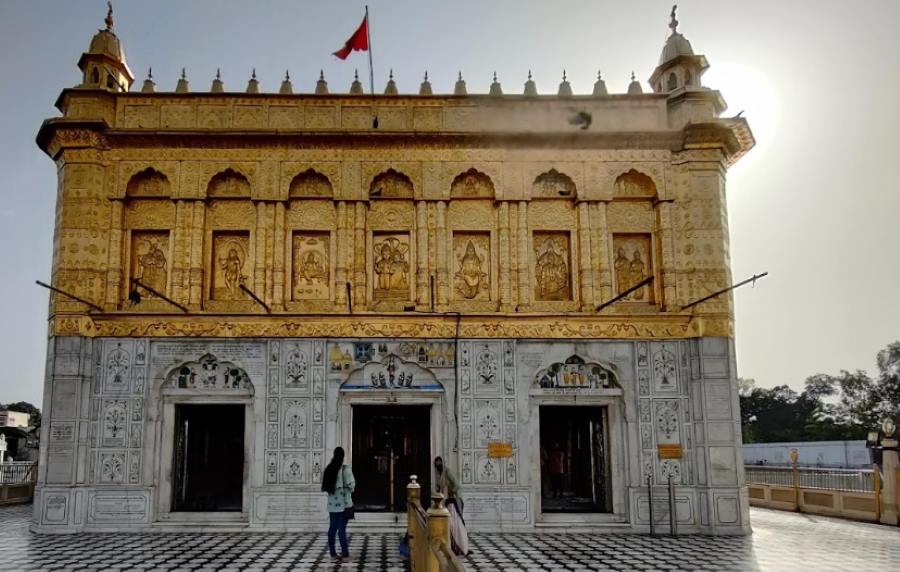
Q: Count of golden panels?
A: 7